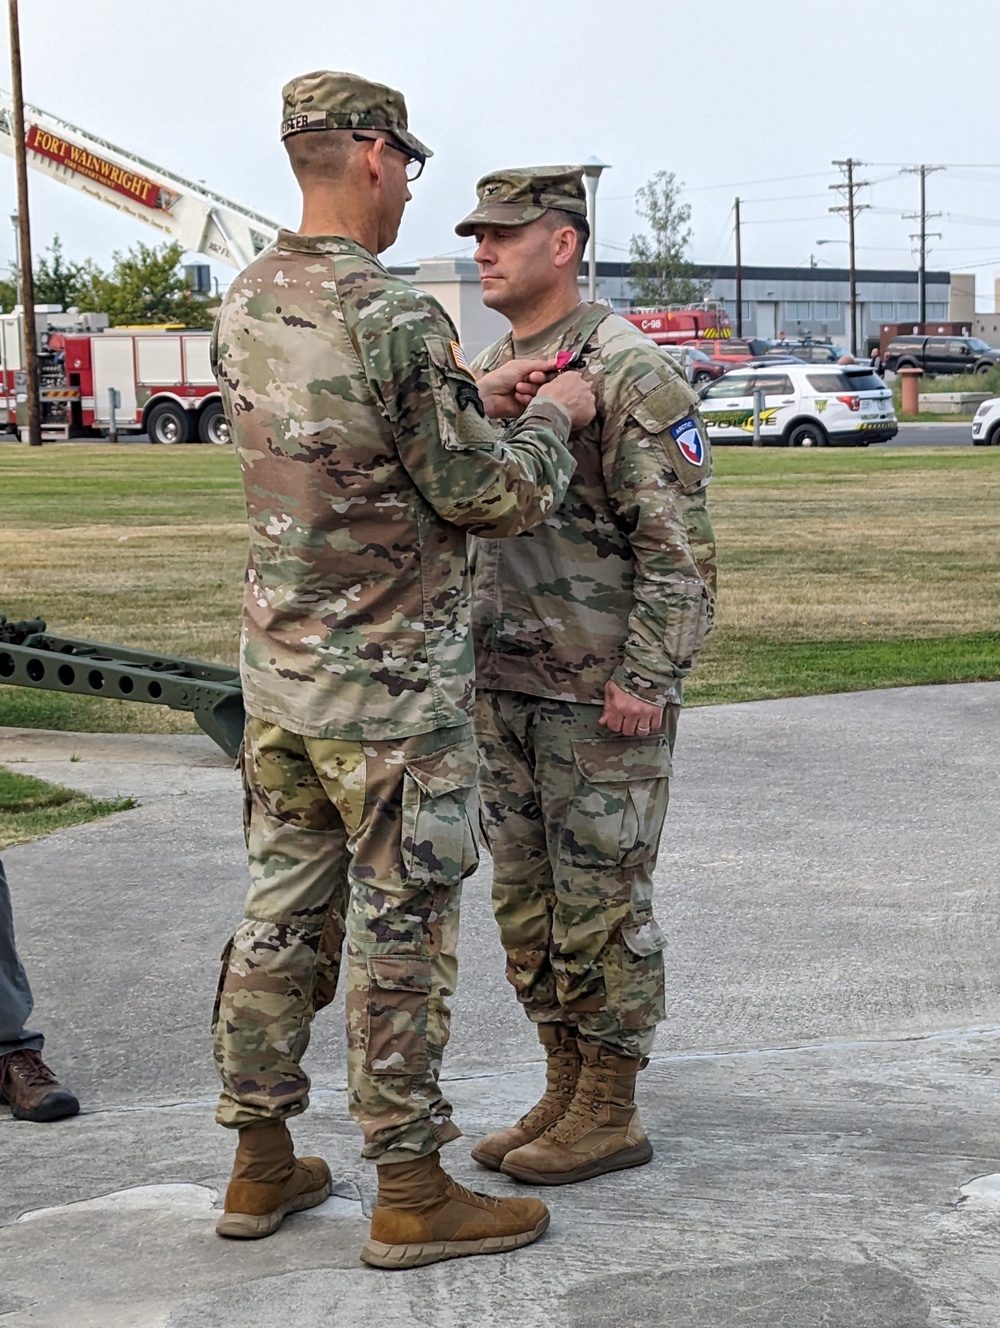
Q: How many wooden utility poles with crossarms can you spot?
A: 2